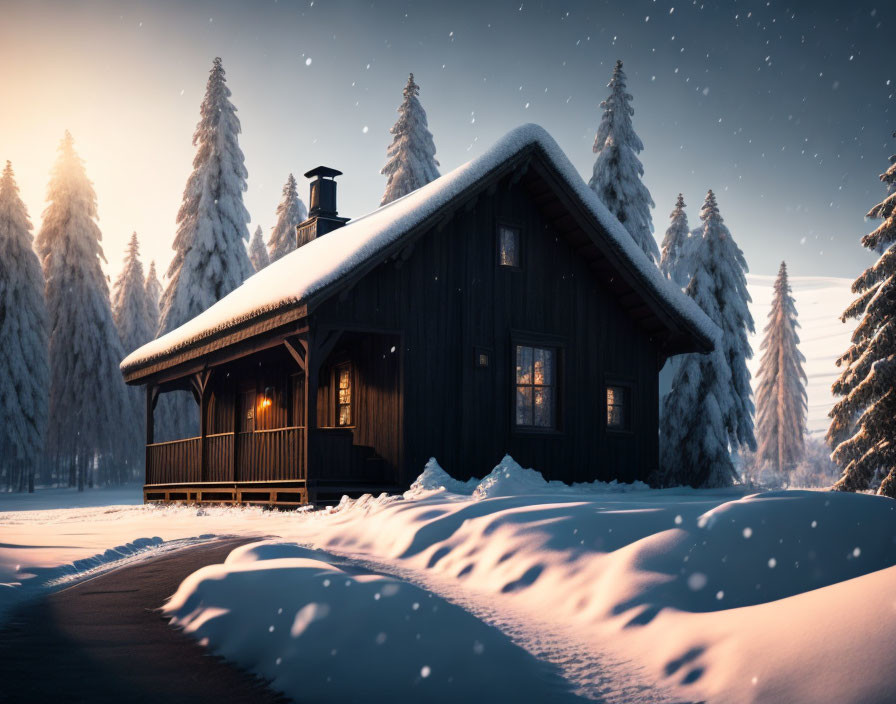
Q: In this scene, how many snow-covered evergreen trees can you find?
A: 13